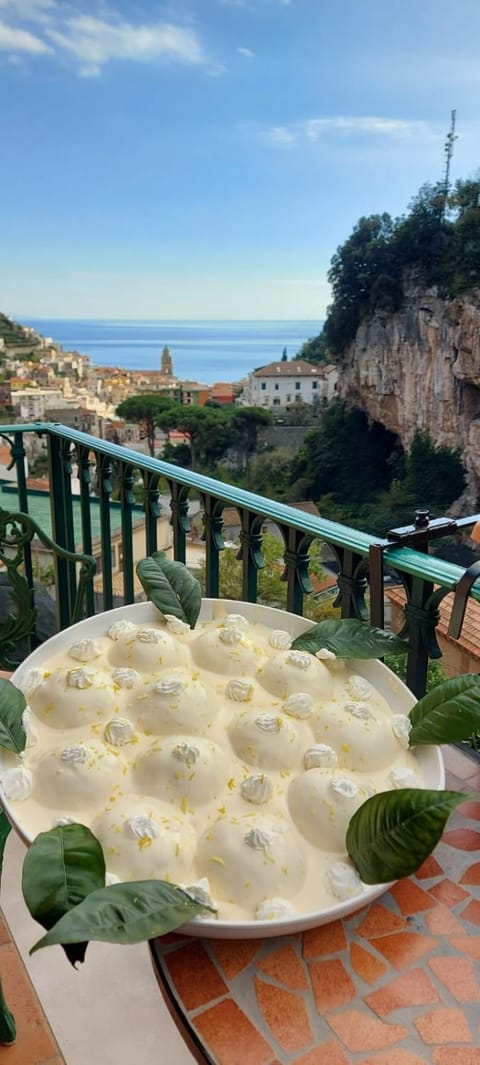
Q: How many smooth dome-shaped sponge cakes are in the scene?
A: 12